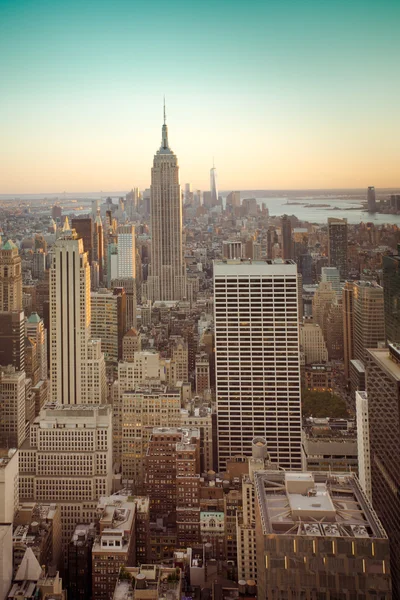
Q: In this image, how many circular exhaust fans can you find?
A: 3